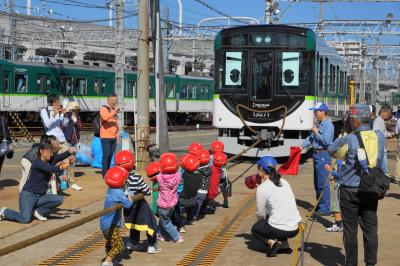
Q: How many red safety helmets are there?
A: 10